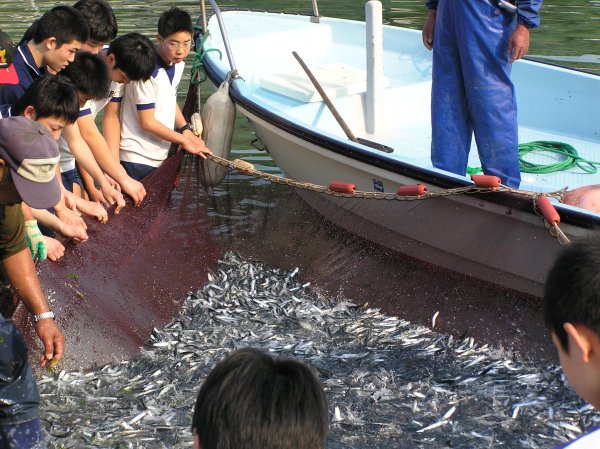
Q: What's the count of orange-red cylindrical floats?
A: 4